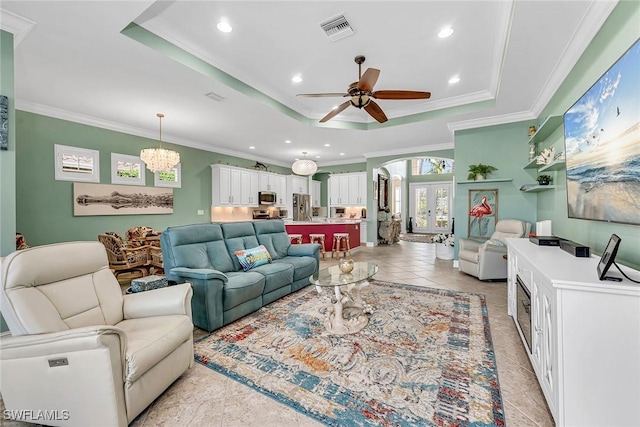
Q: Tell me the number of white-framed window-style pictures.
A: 3